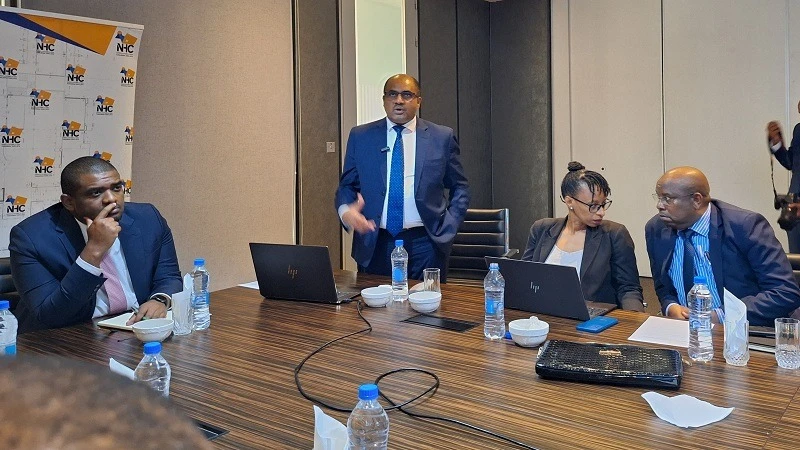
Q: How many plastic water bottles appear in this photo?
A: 7